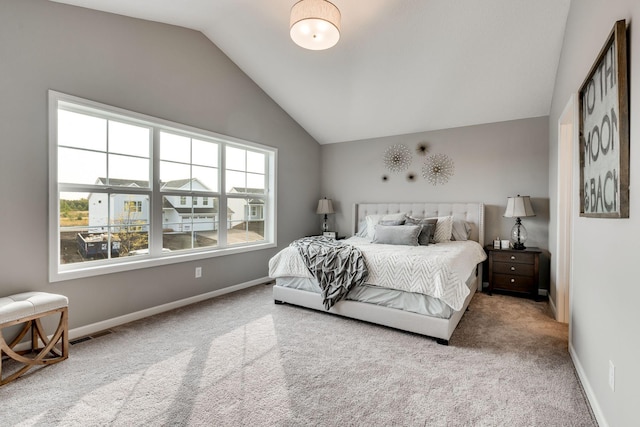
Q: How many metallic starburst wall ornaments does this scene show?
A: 5